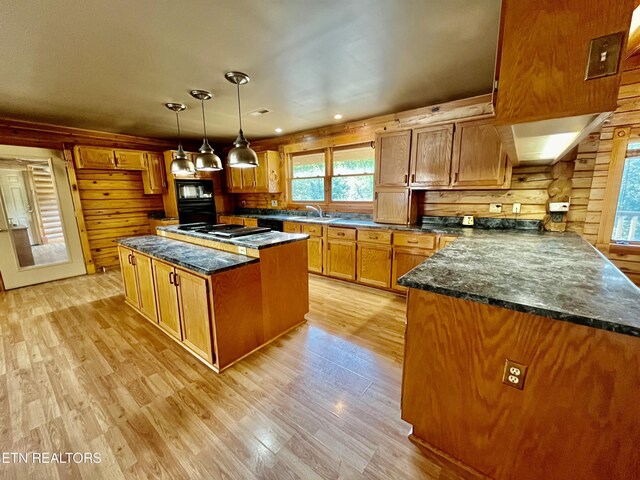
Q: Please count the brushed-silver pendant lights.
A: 3